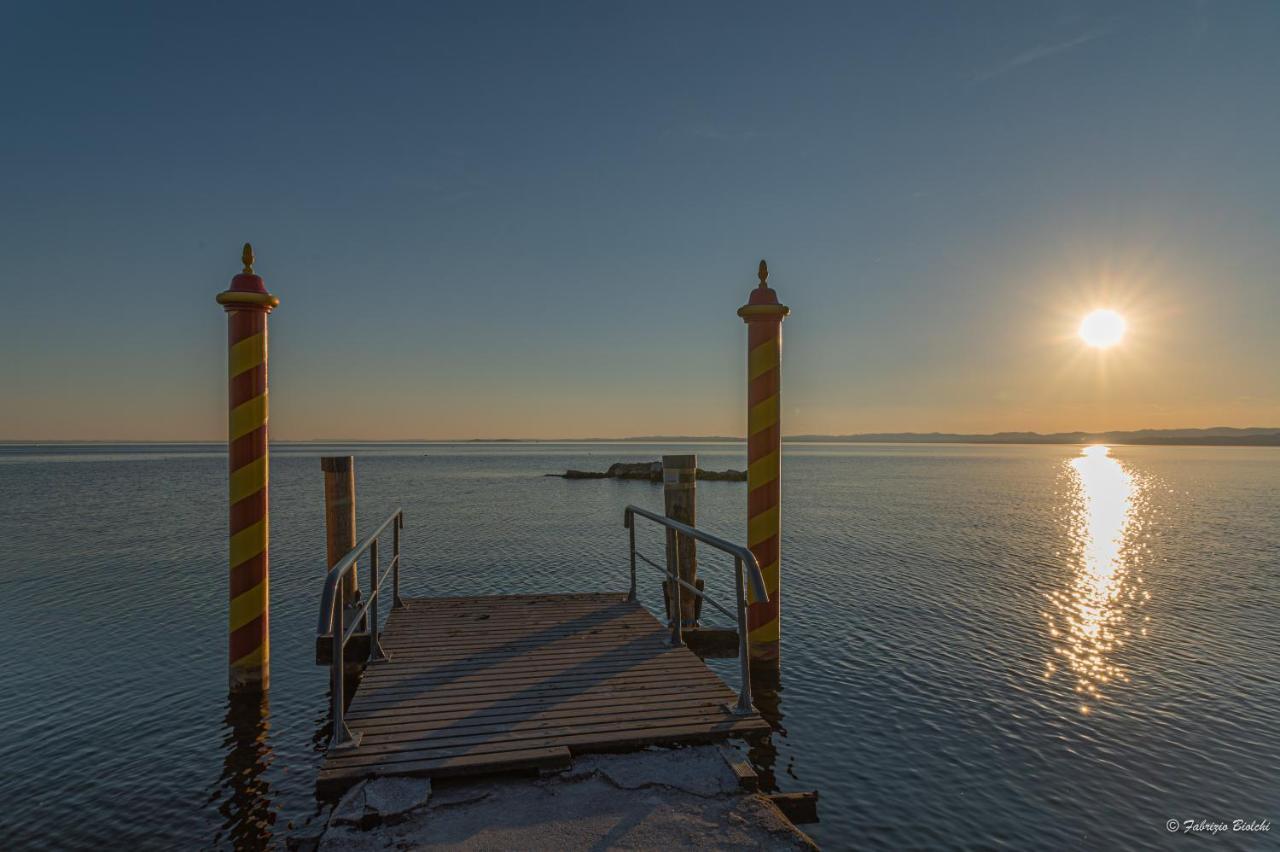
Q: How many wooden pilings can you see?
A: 2